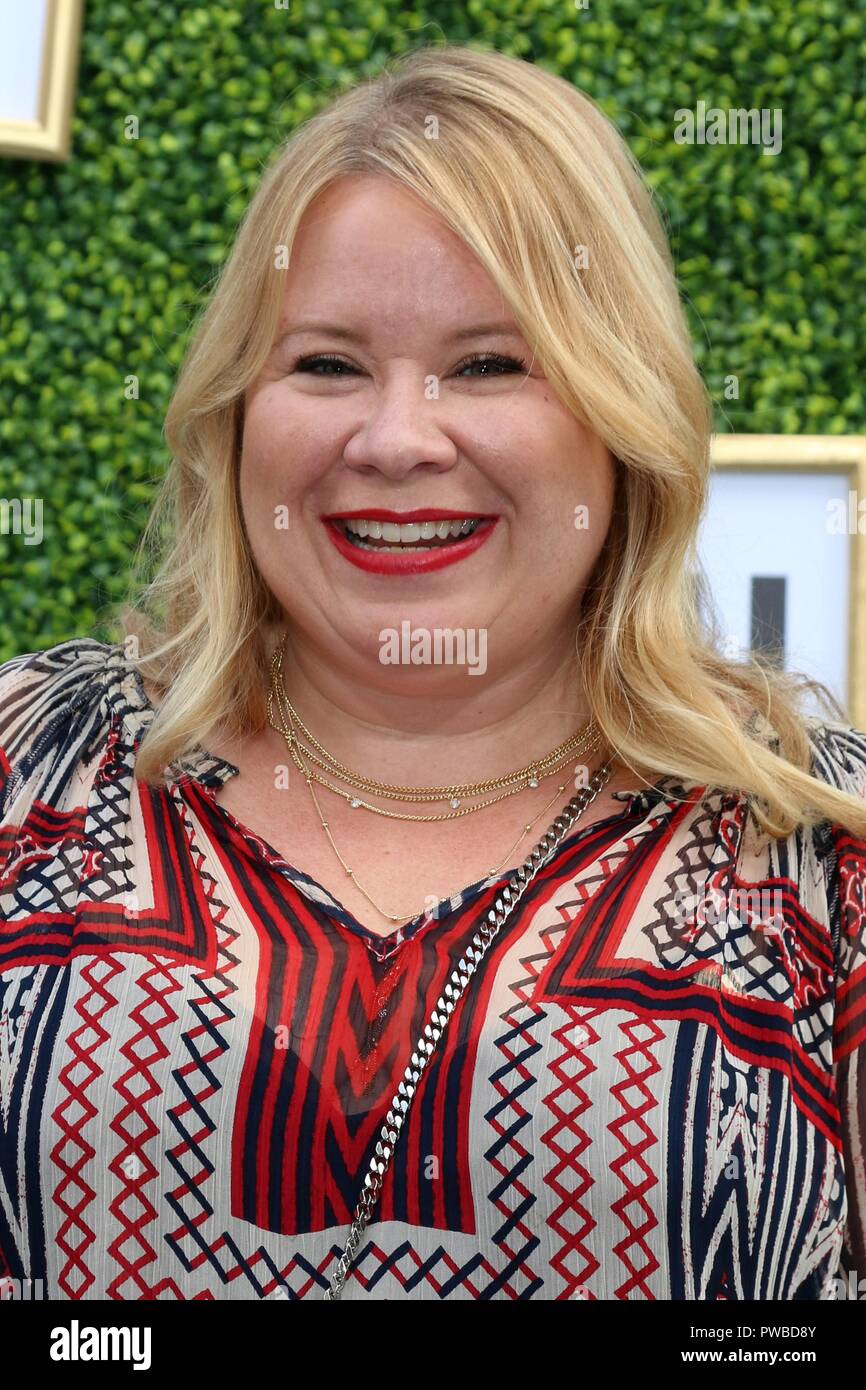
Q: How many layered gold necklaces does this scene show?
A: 4